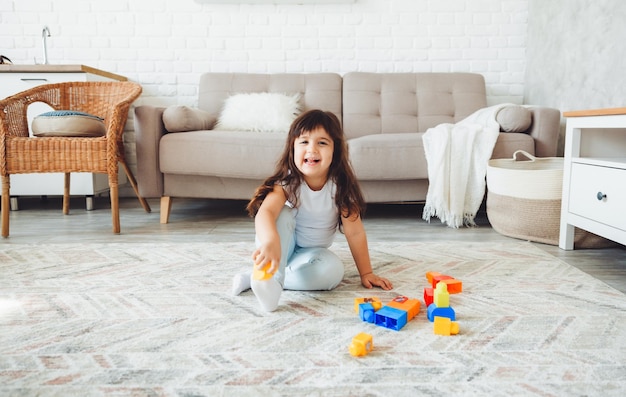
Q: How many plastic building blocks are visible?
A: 13